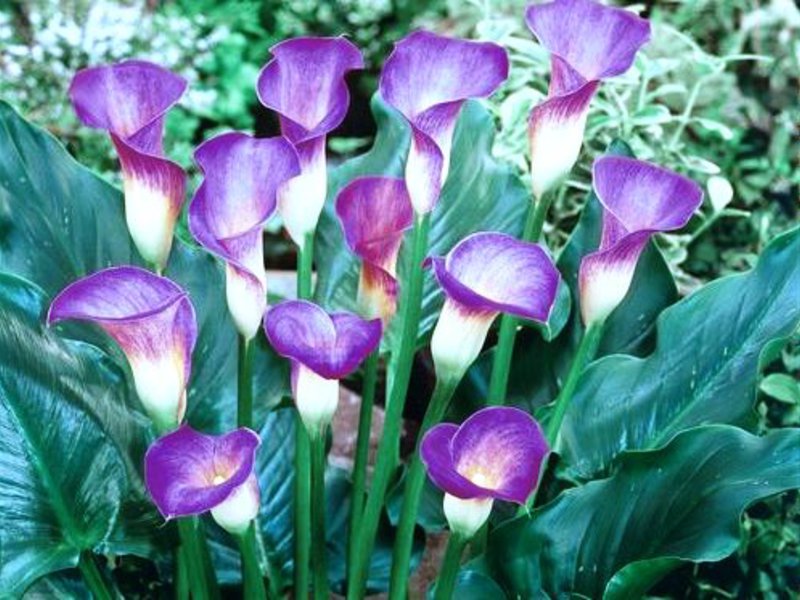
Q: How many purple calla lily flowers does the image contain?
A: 12